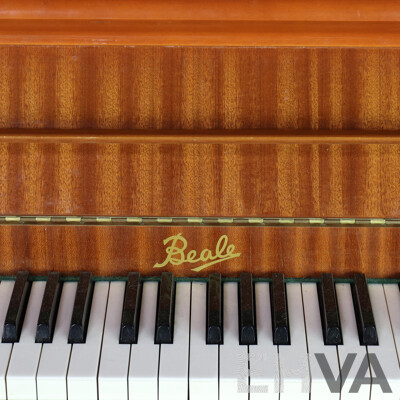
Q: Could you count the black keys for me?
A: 10